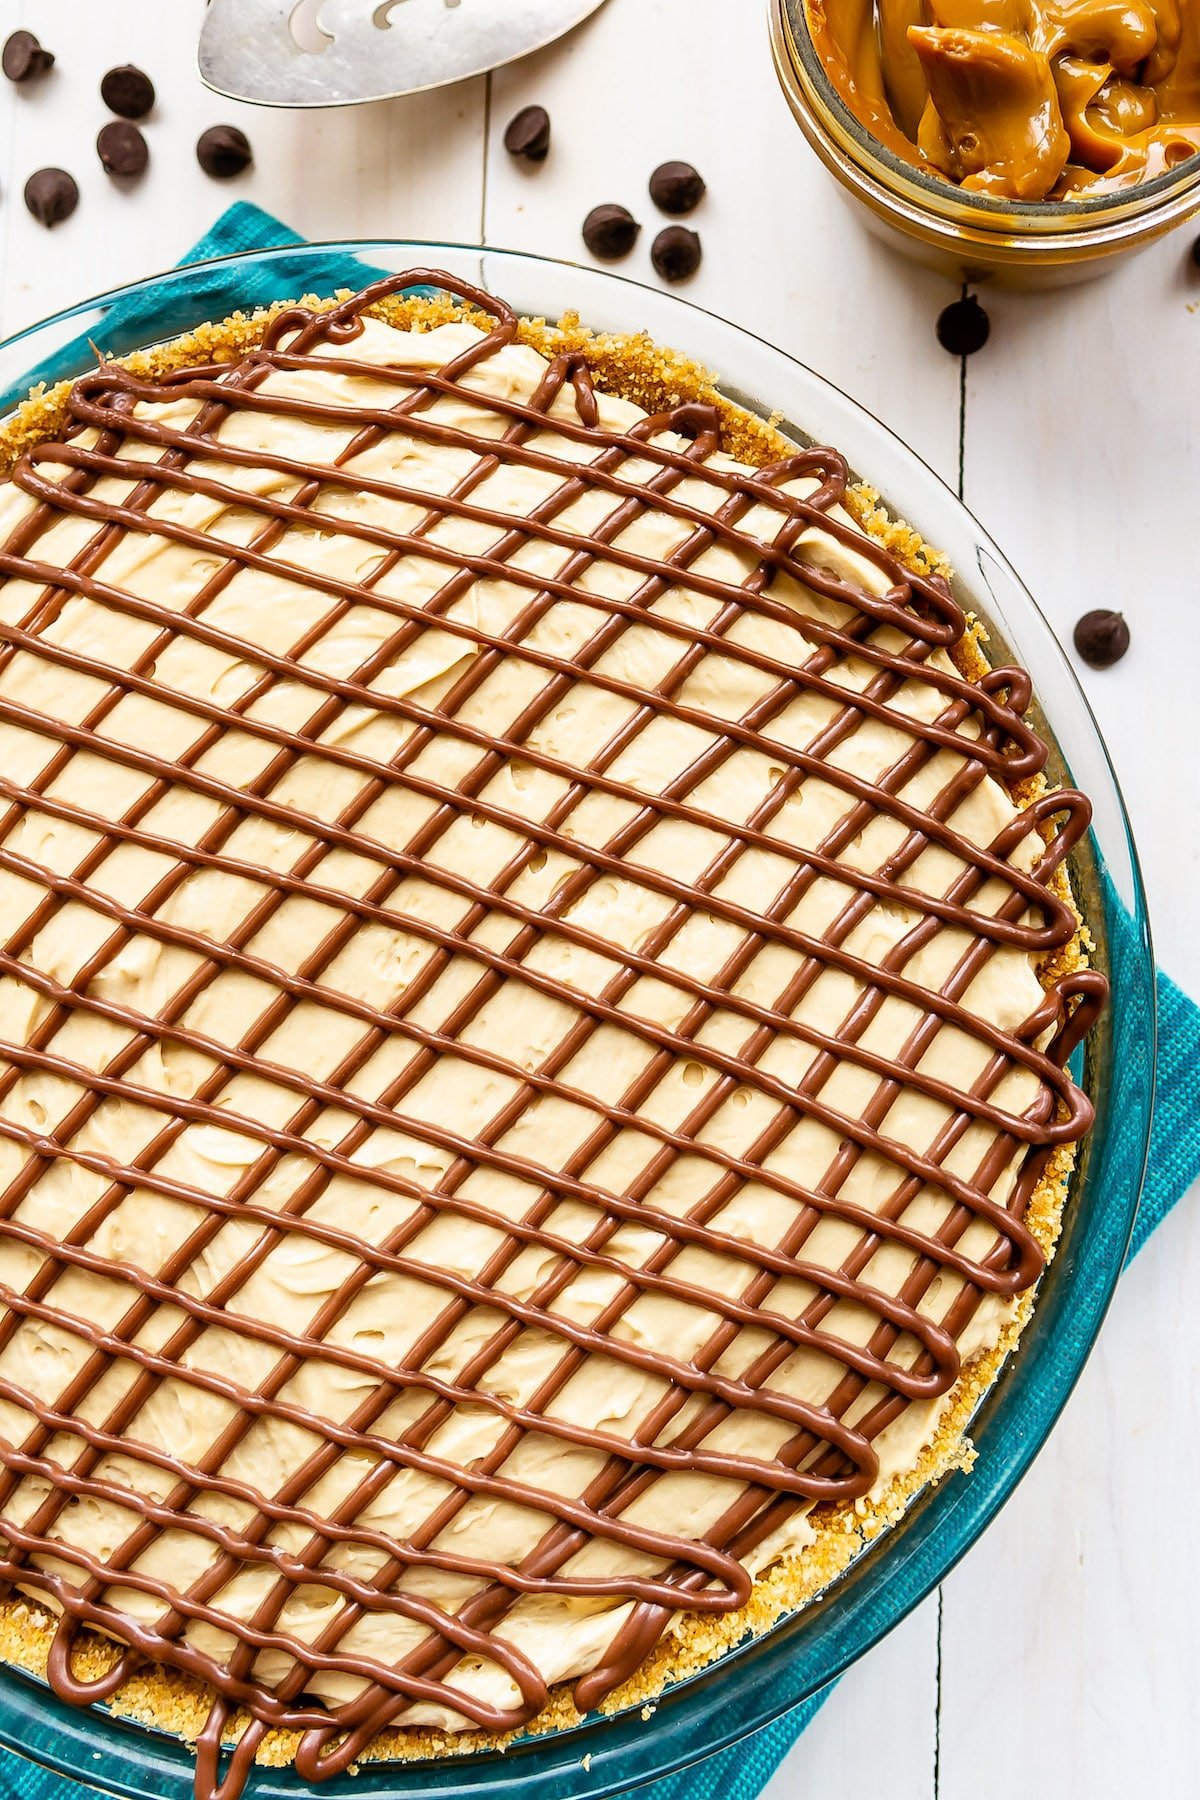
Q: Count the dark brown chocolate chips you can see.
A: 12